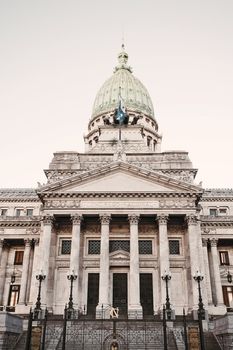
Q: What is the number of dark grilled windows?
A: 5